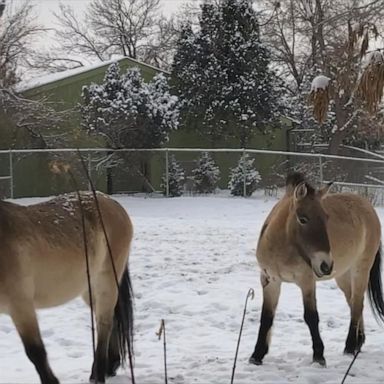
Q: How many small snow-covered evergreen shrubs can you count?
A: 3